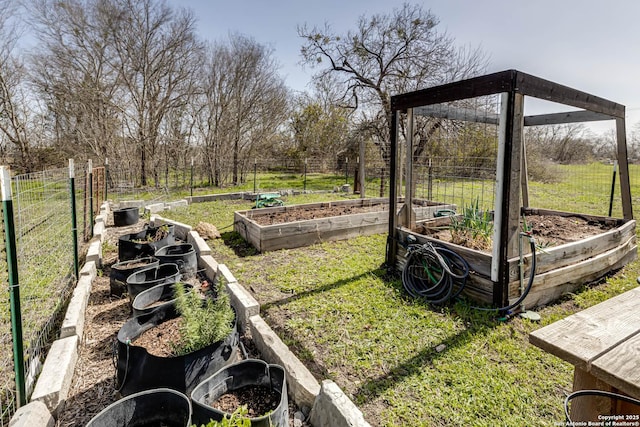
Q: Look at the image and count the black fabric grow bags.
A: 9